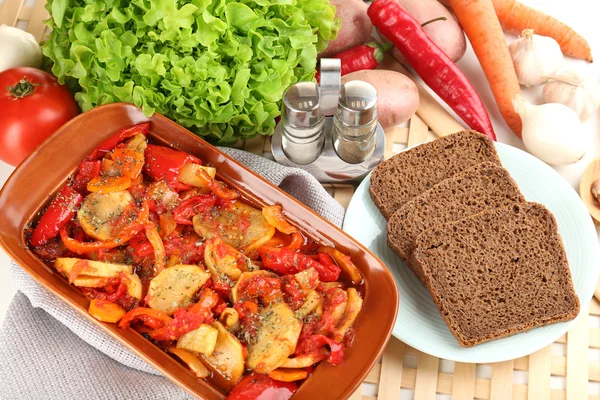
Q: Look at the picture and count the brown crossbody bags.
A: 0